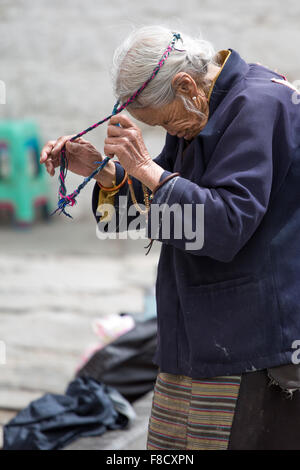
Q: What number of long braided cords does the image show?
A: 2